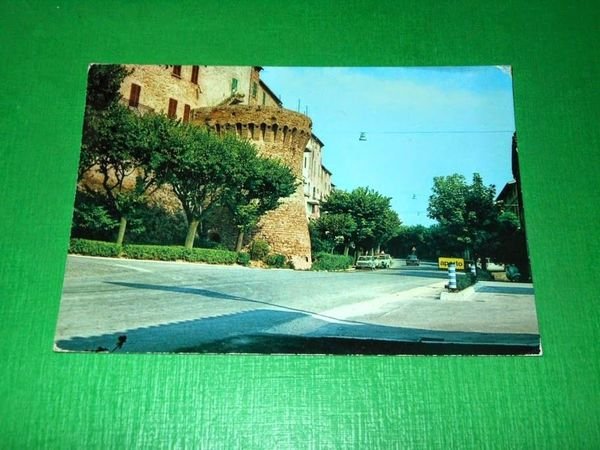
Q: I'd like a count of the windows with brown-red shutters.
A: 5